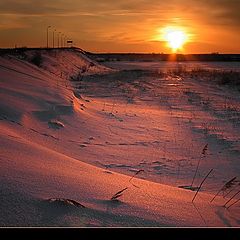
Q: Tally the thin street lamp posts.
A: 5